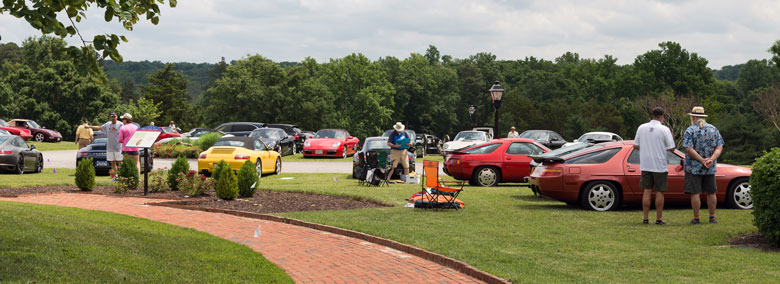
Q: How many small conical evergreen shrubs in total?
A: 6